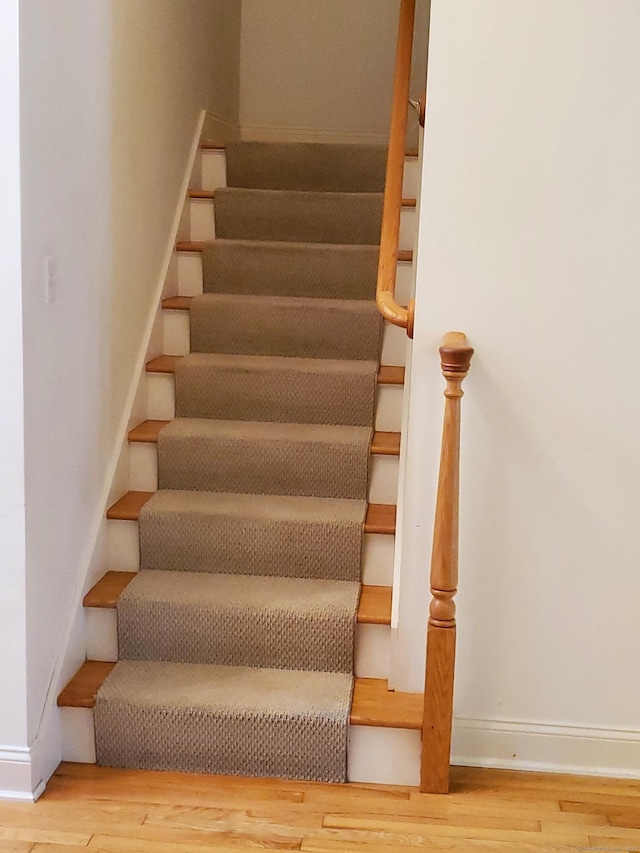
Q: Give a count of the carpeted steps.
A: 9